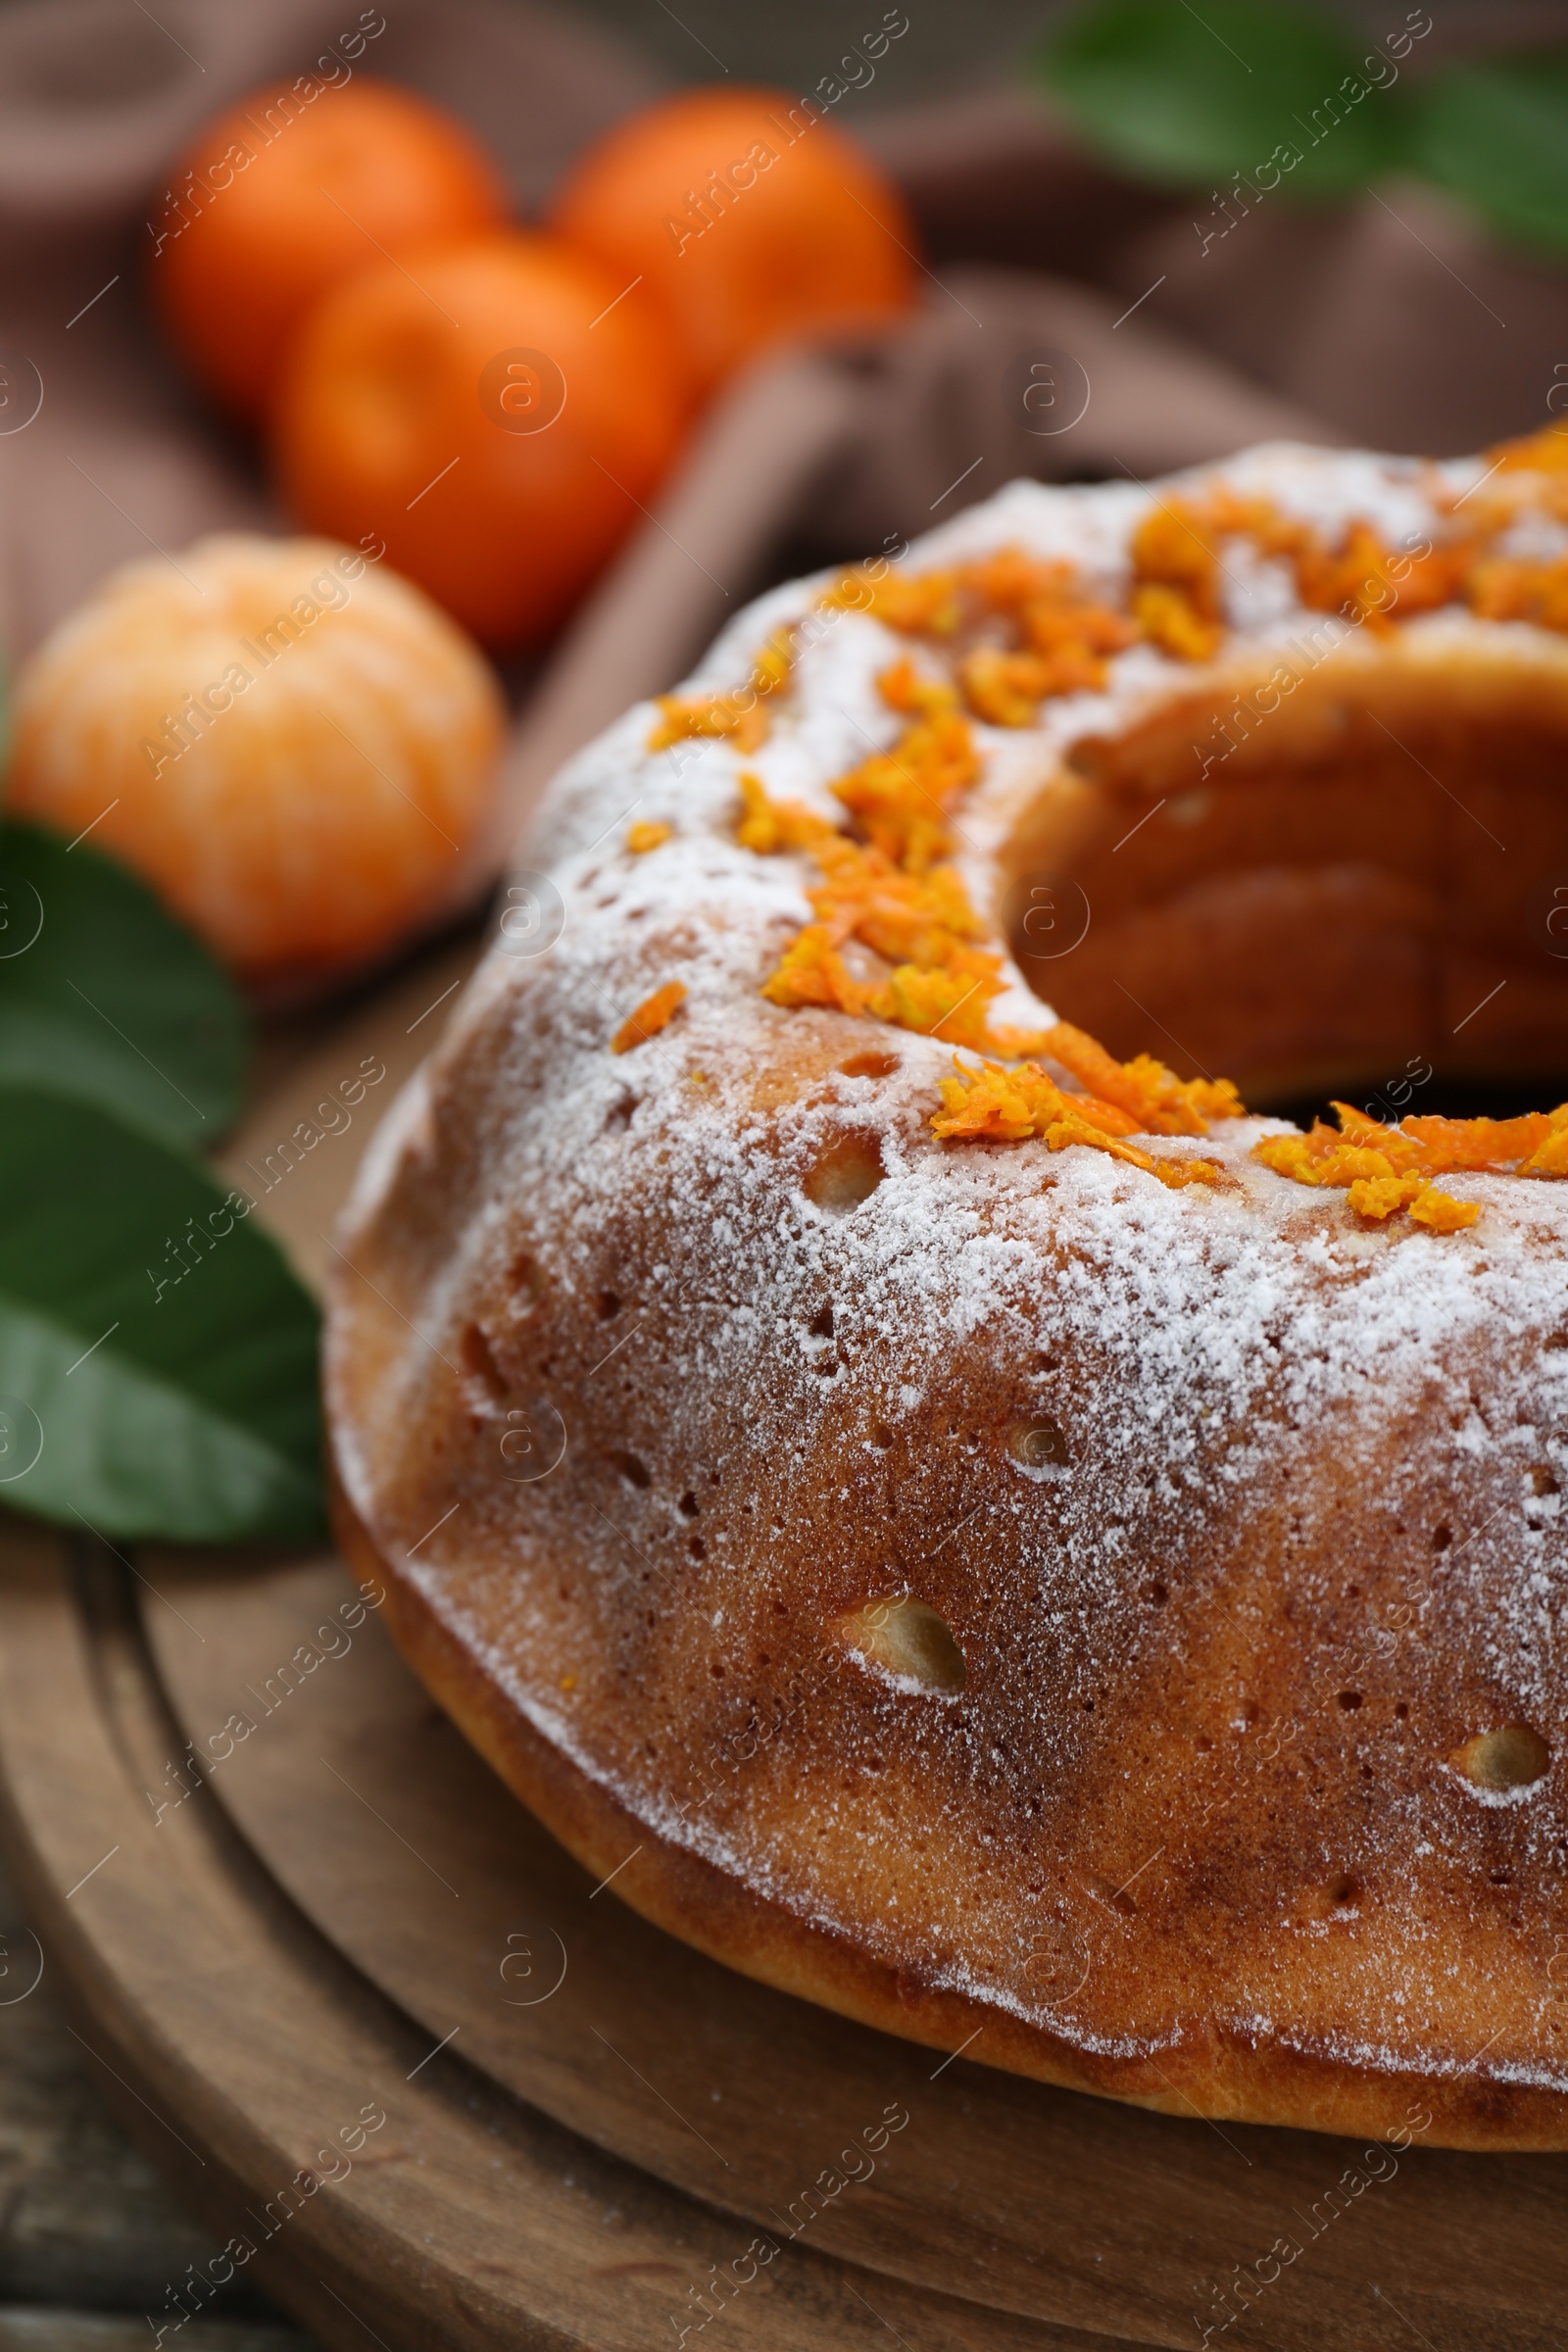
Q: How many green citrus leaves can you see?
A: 4